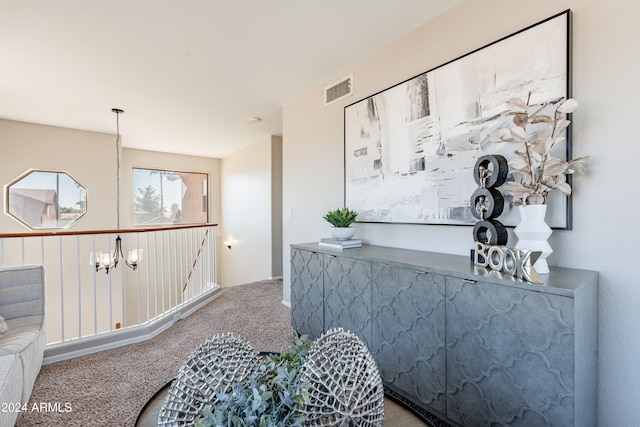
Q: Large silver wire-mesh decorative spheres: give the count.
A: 2